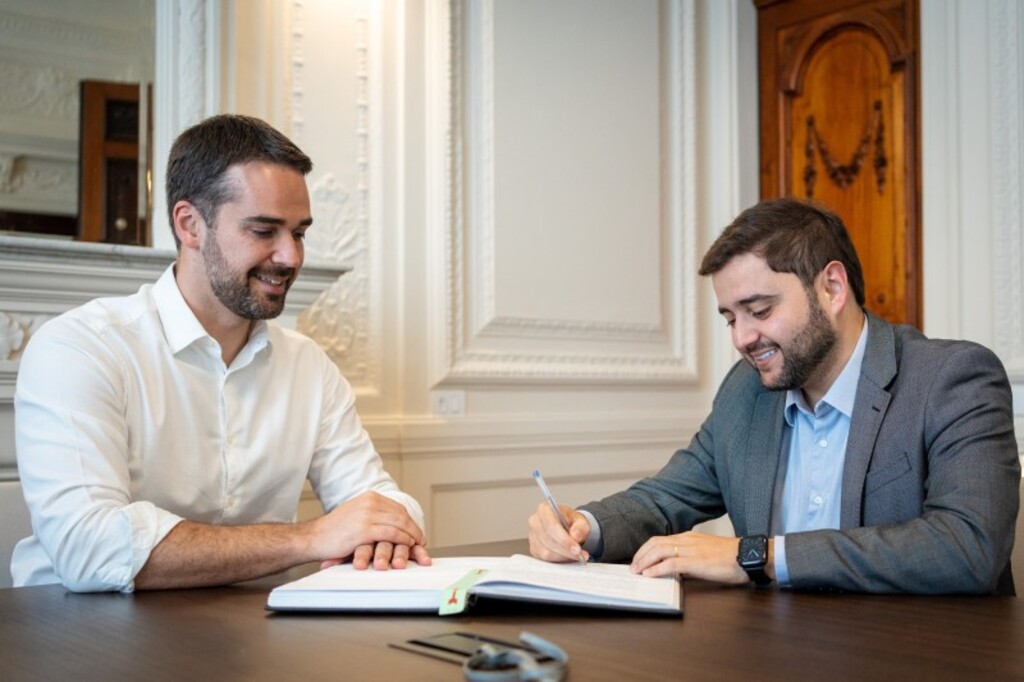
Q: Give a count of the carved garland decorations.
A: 1